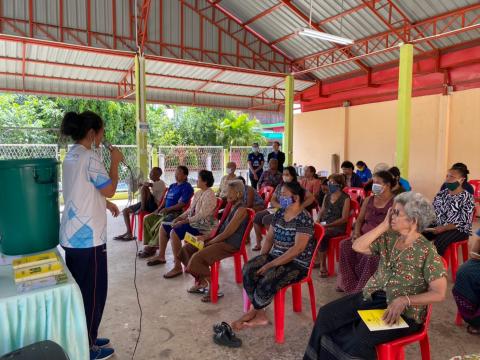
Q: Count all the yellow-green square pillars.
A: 3